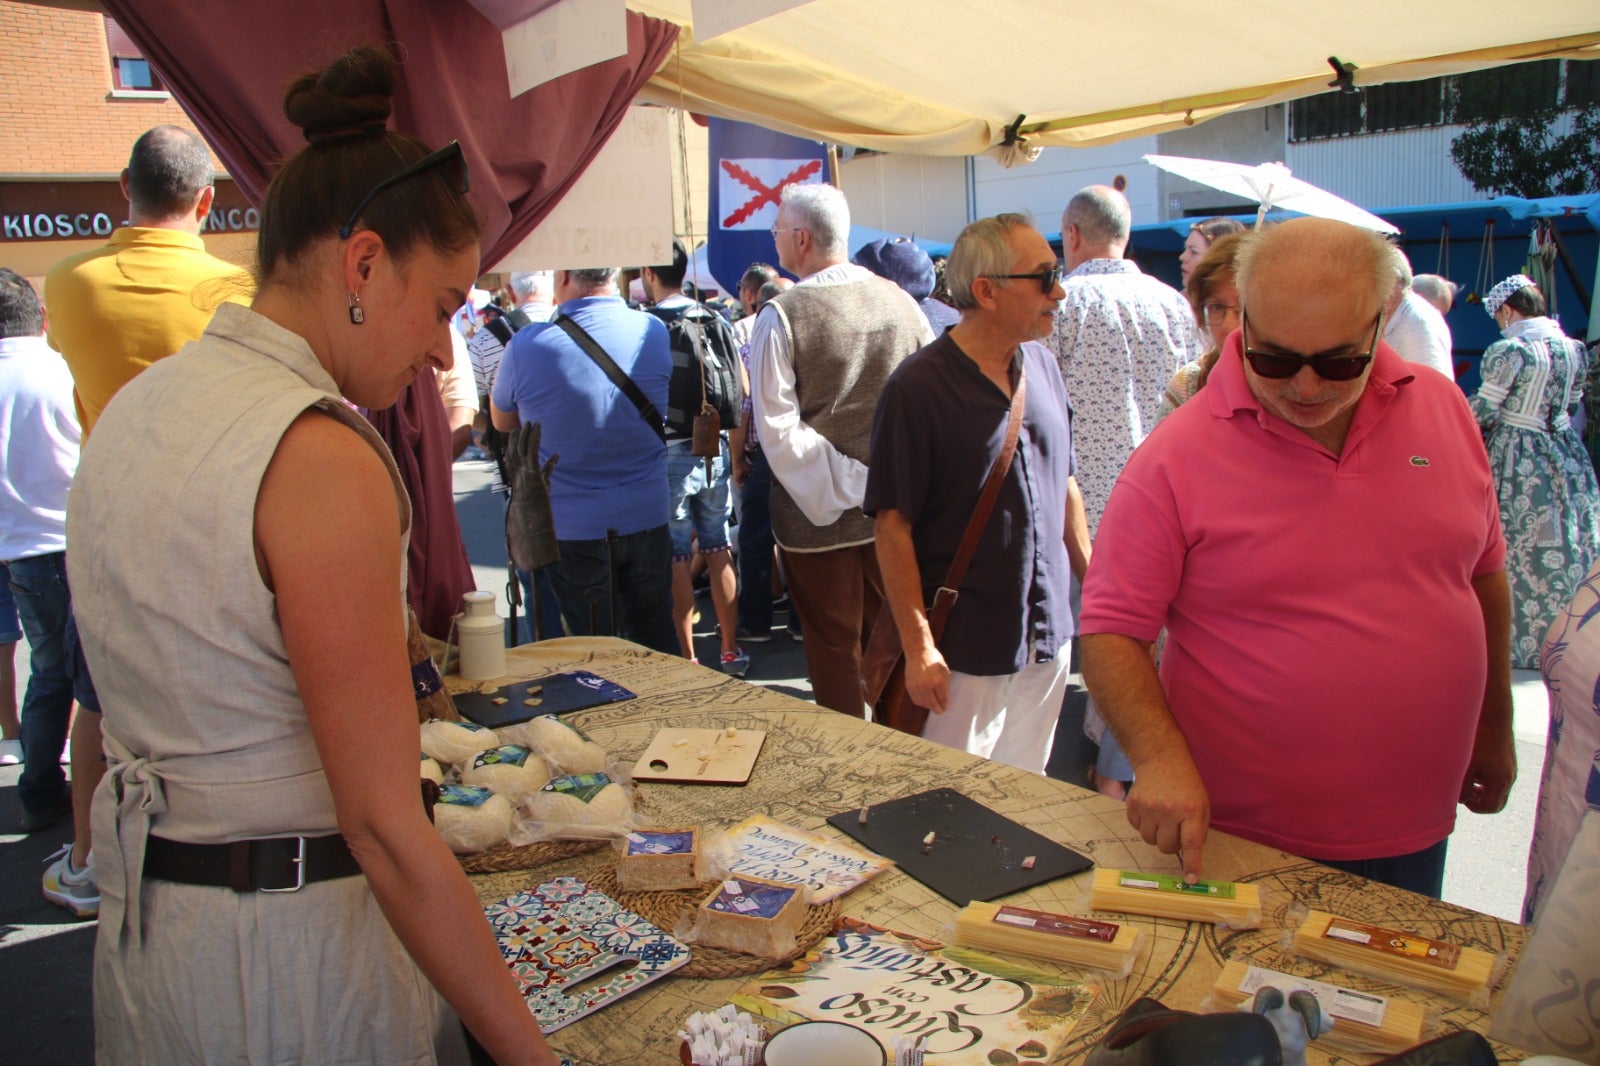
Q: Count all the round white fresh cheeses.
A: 6